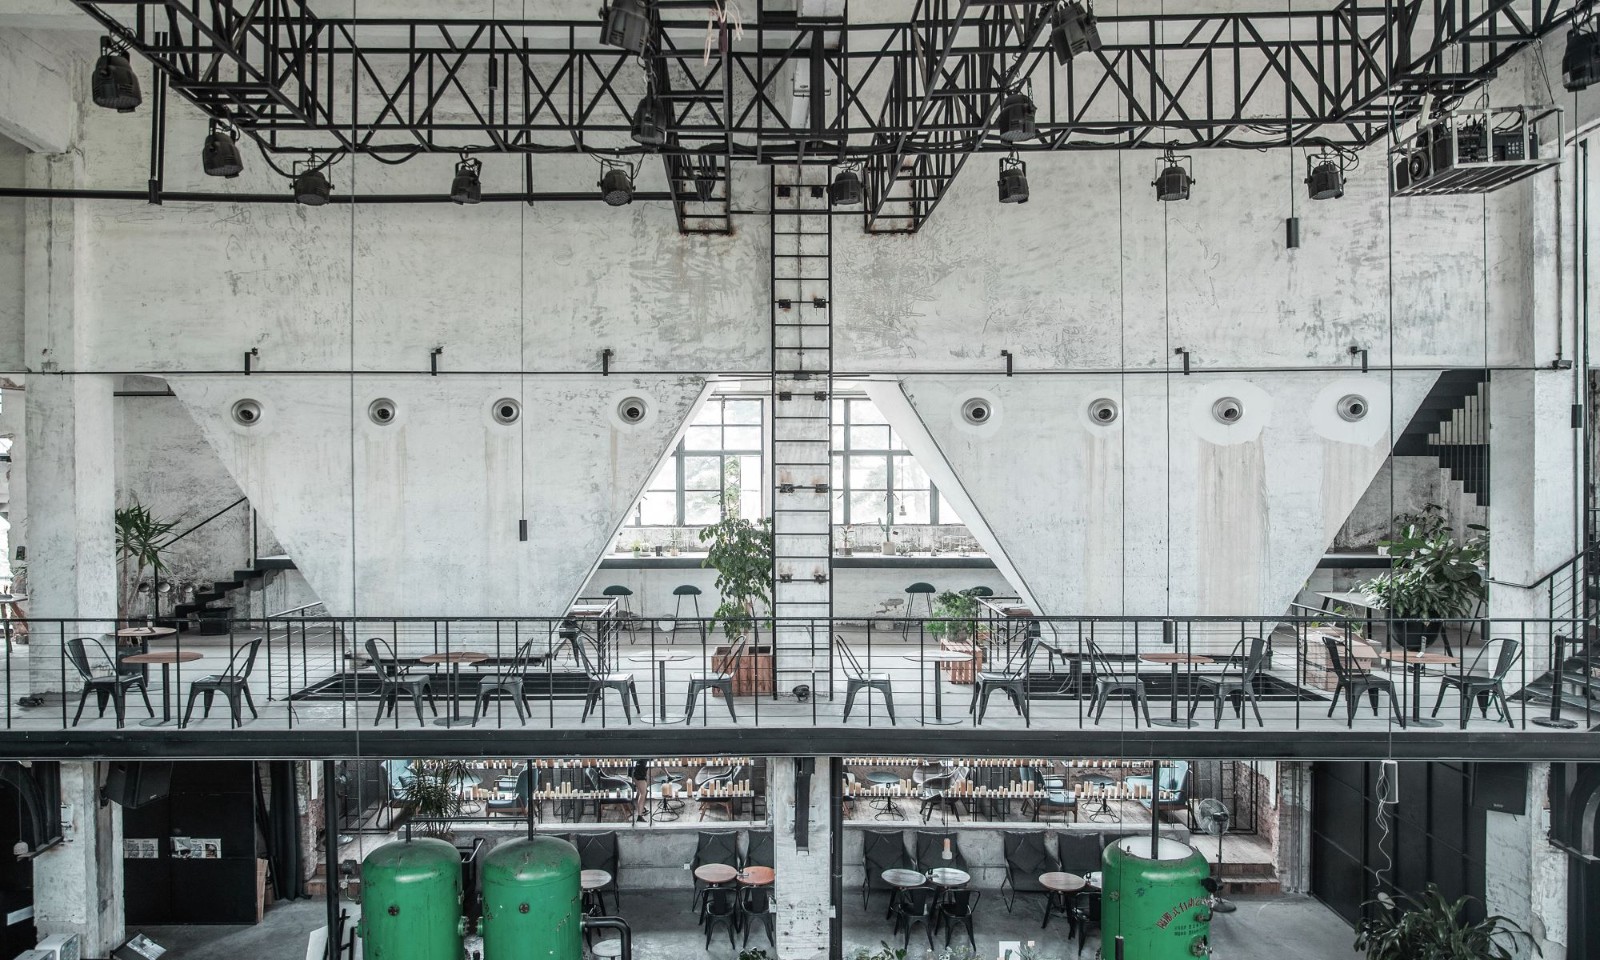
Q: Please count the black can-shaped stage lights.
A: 14